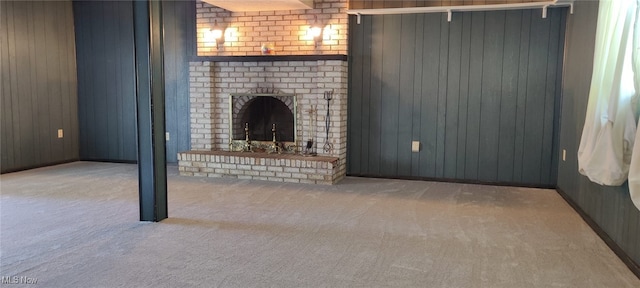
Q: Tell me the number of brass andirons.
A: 2